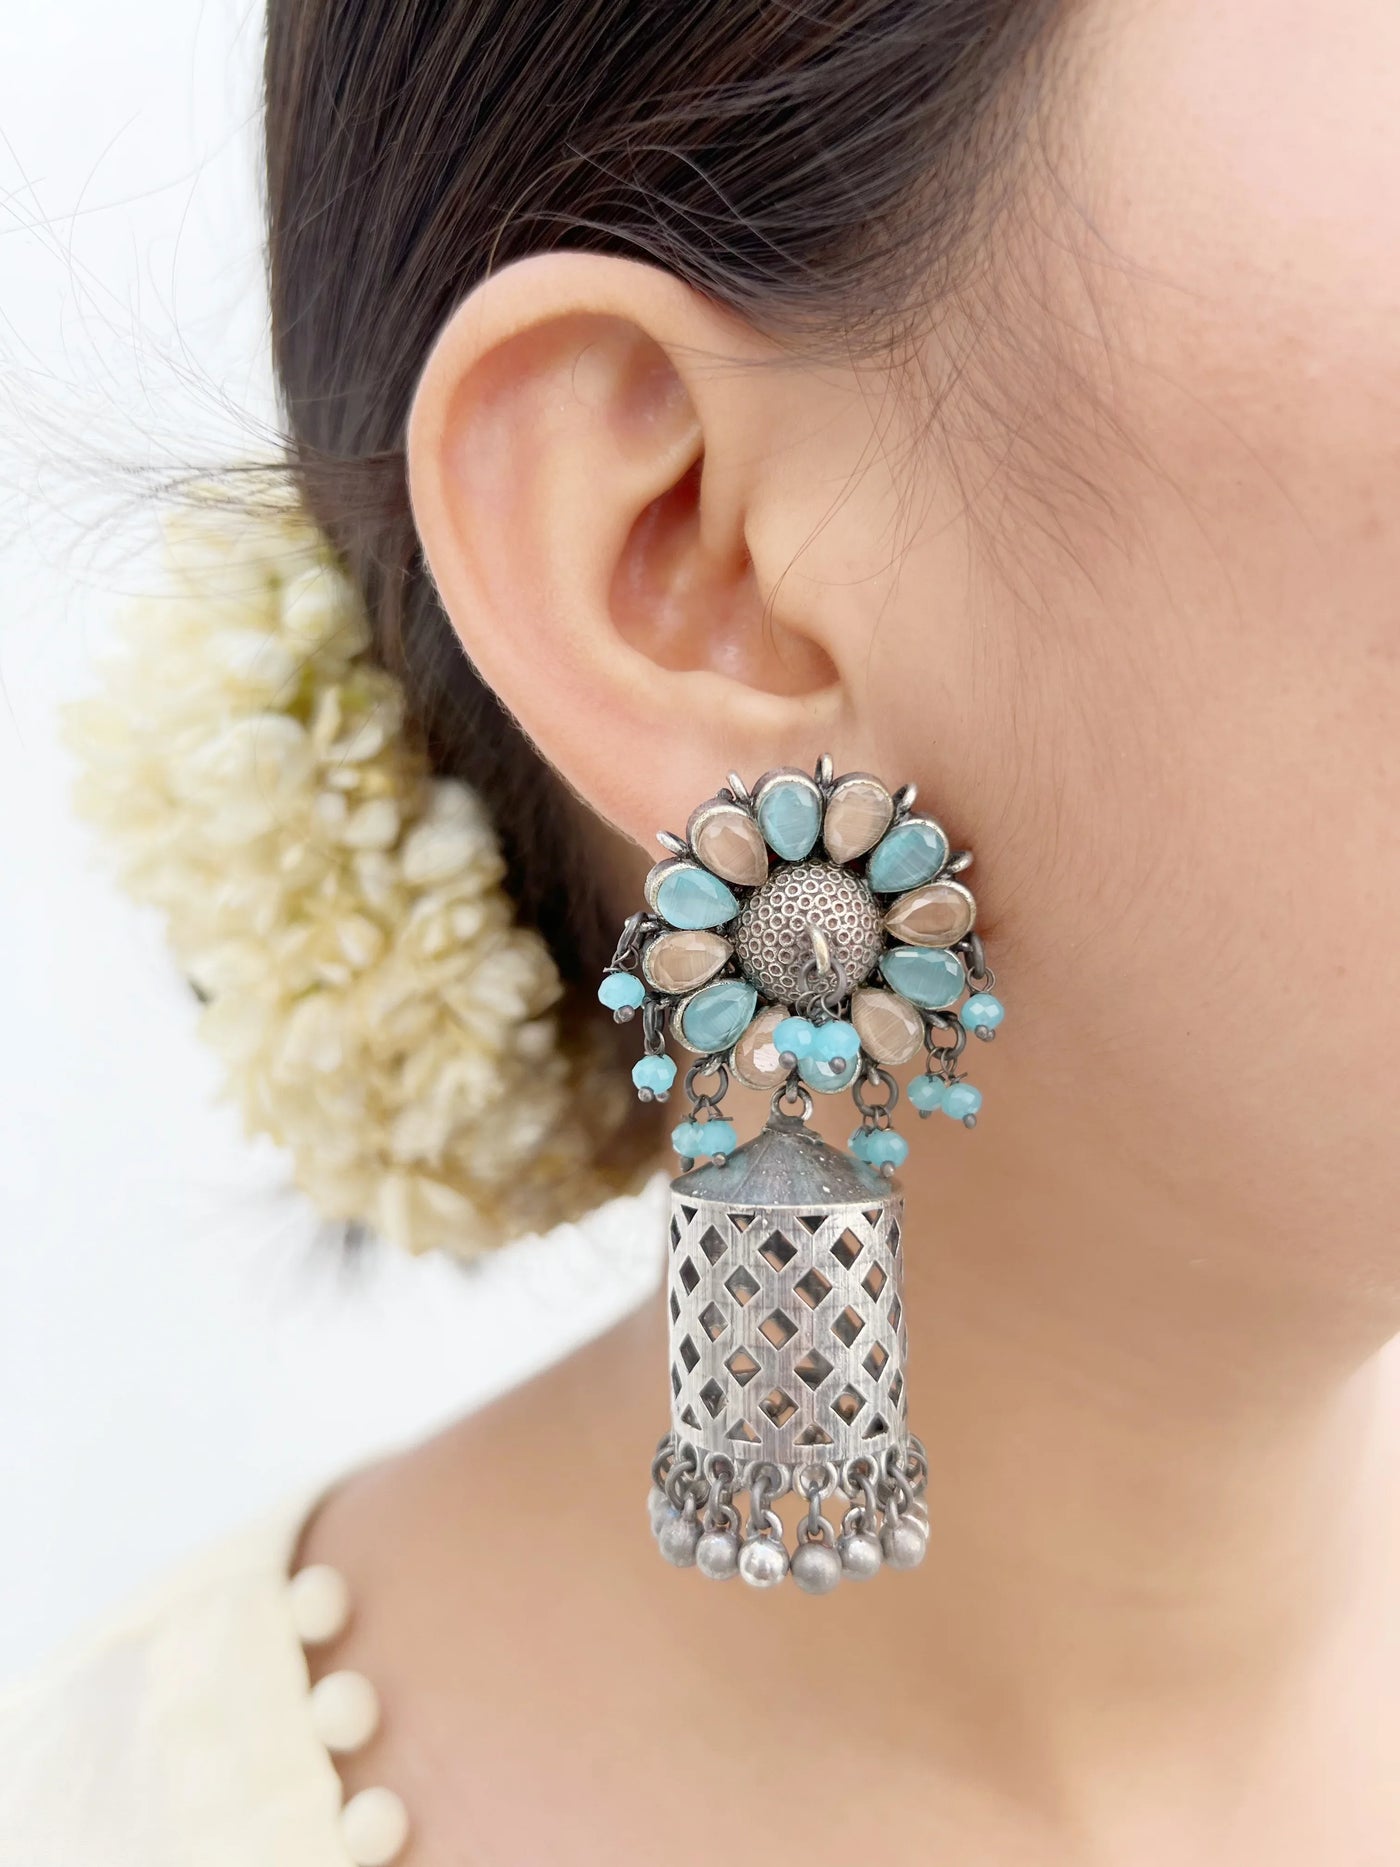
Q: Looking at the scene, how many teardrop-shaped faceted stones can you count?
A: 12